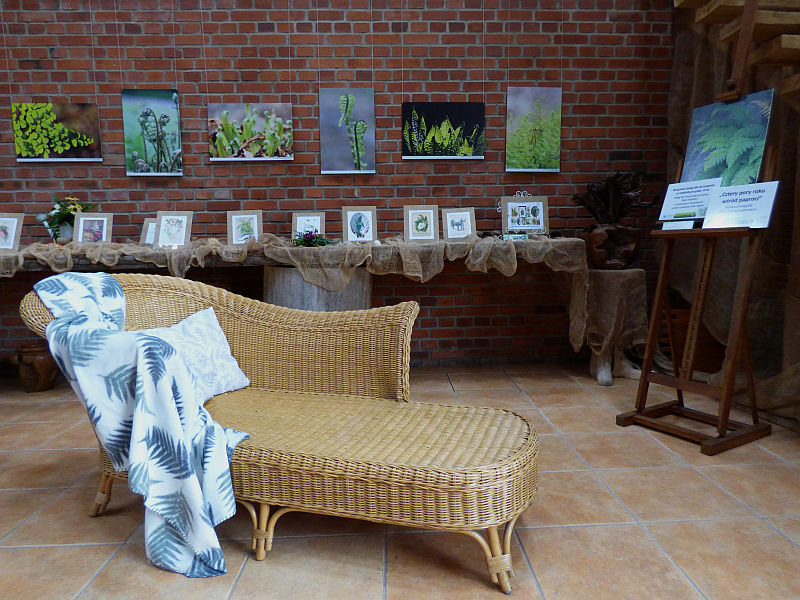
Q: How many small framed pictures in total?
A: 10